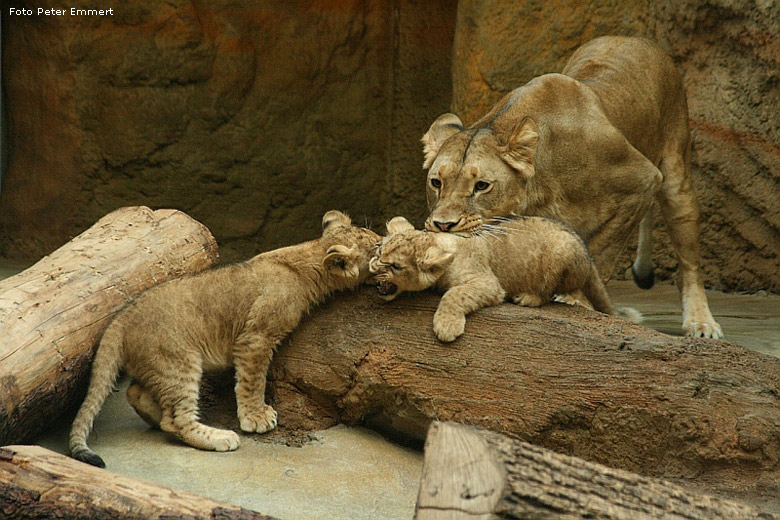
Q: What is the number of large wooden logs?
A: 4